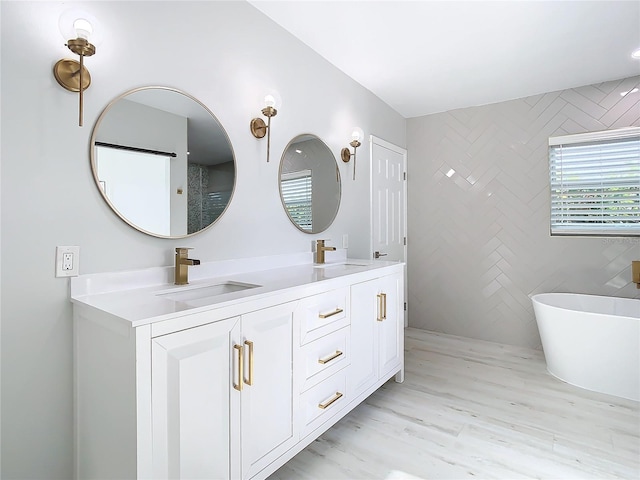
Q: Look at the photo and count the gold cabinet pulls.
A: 7